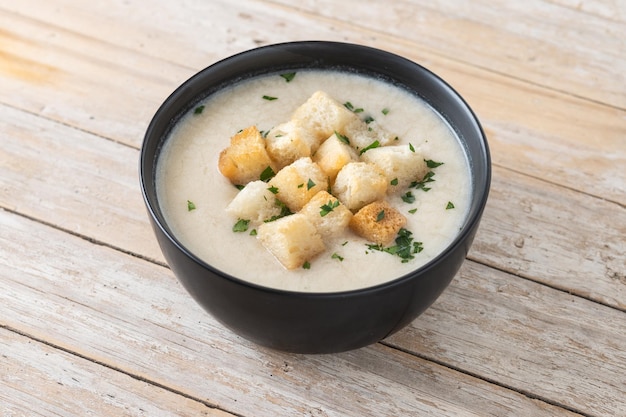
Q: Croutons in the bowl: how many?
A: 12